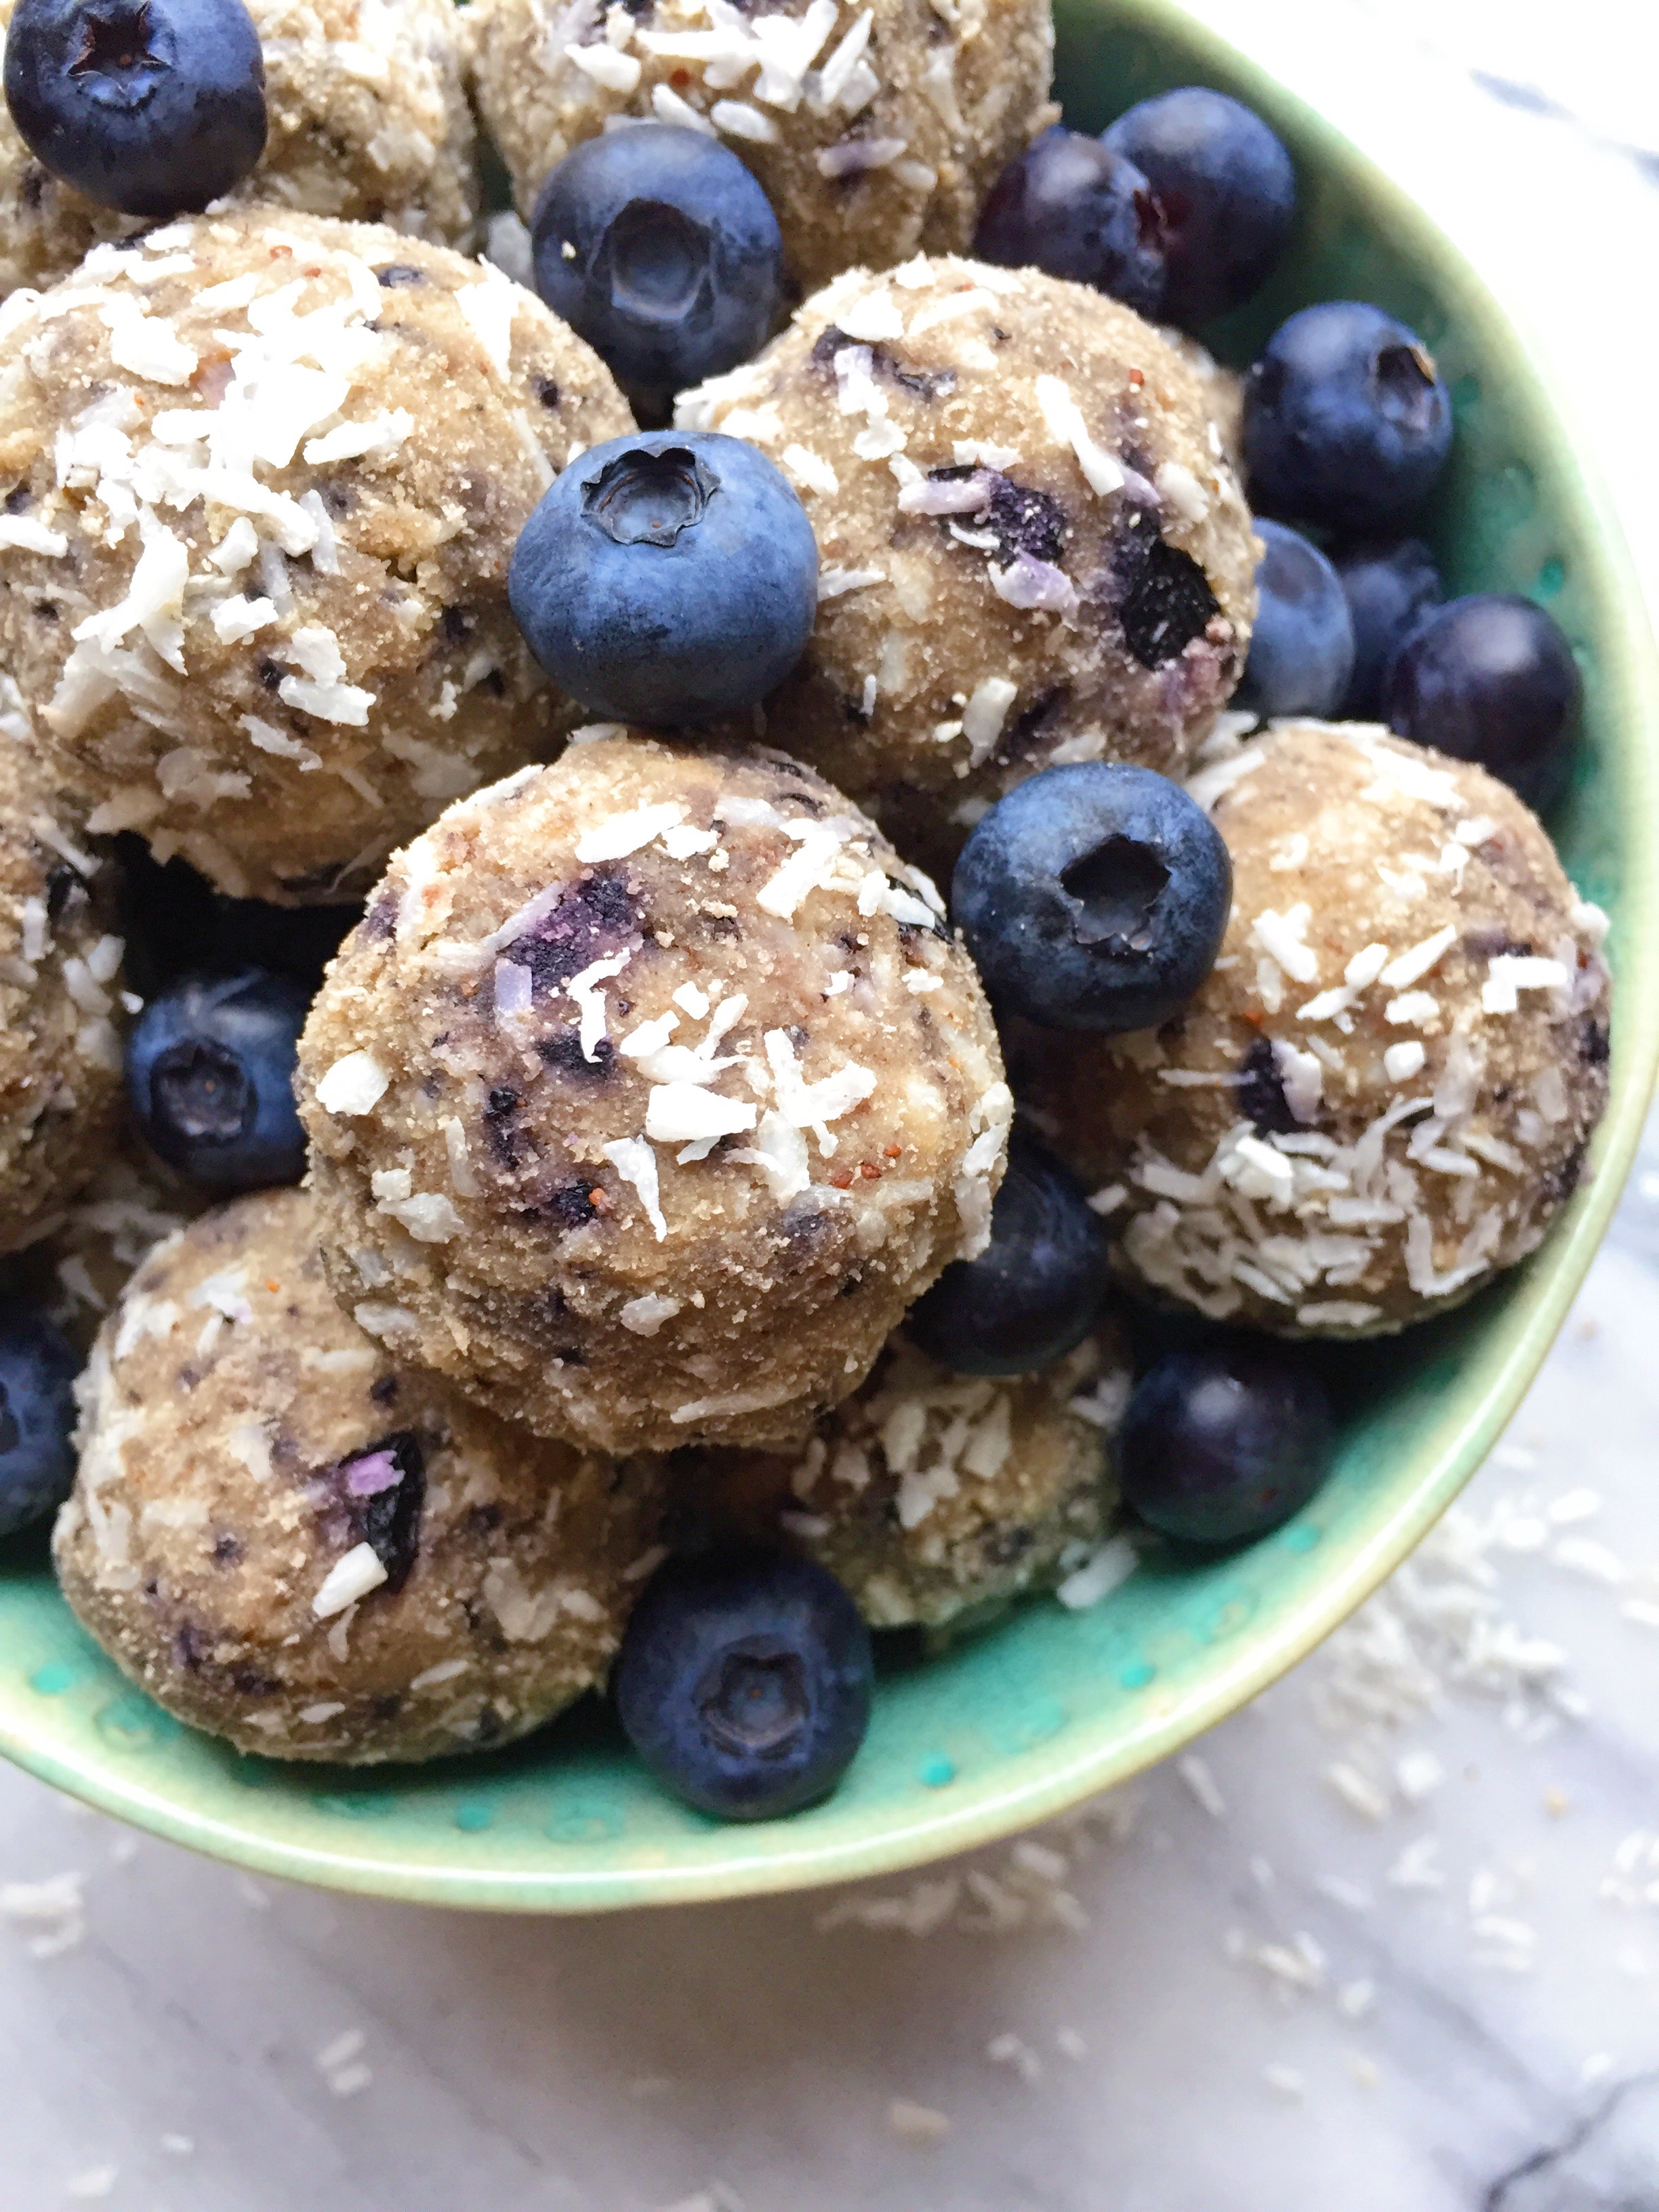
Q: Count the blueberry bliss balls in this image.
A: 9